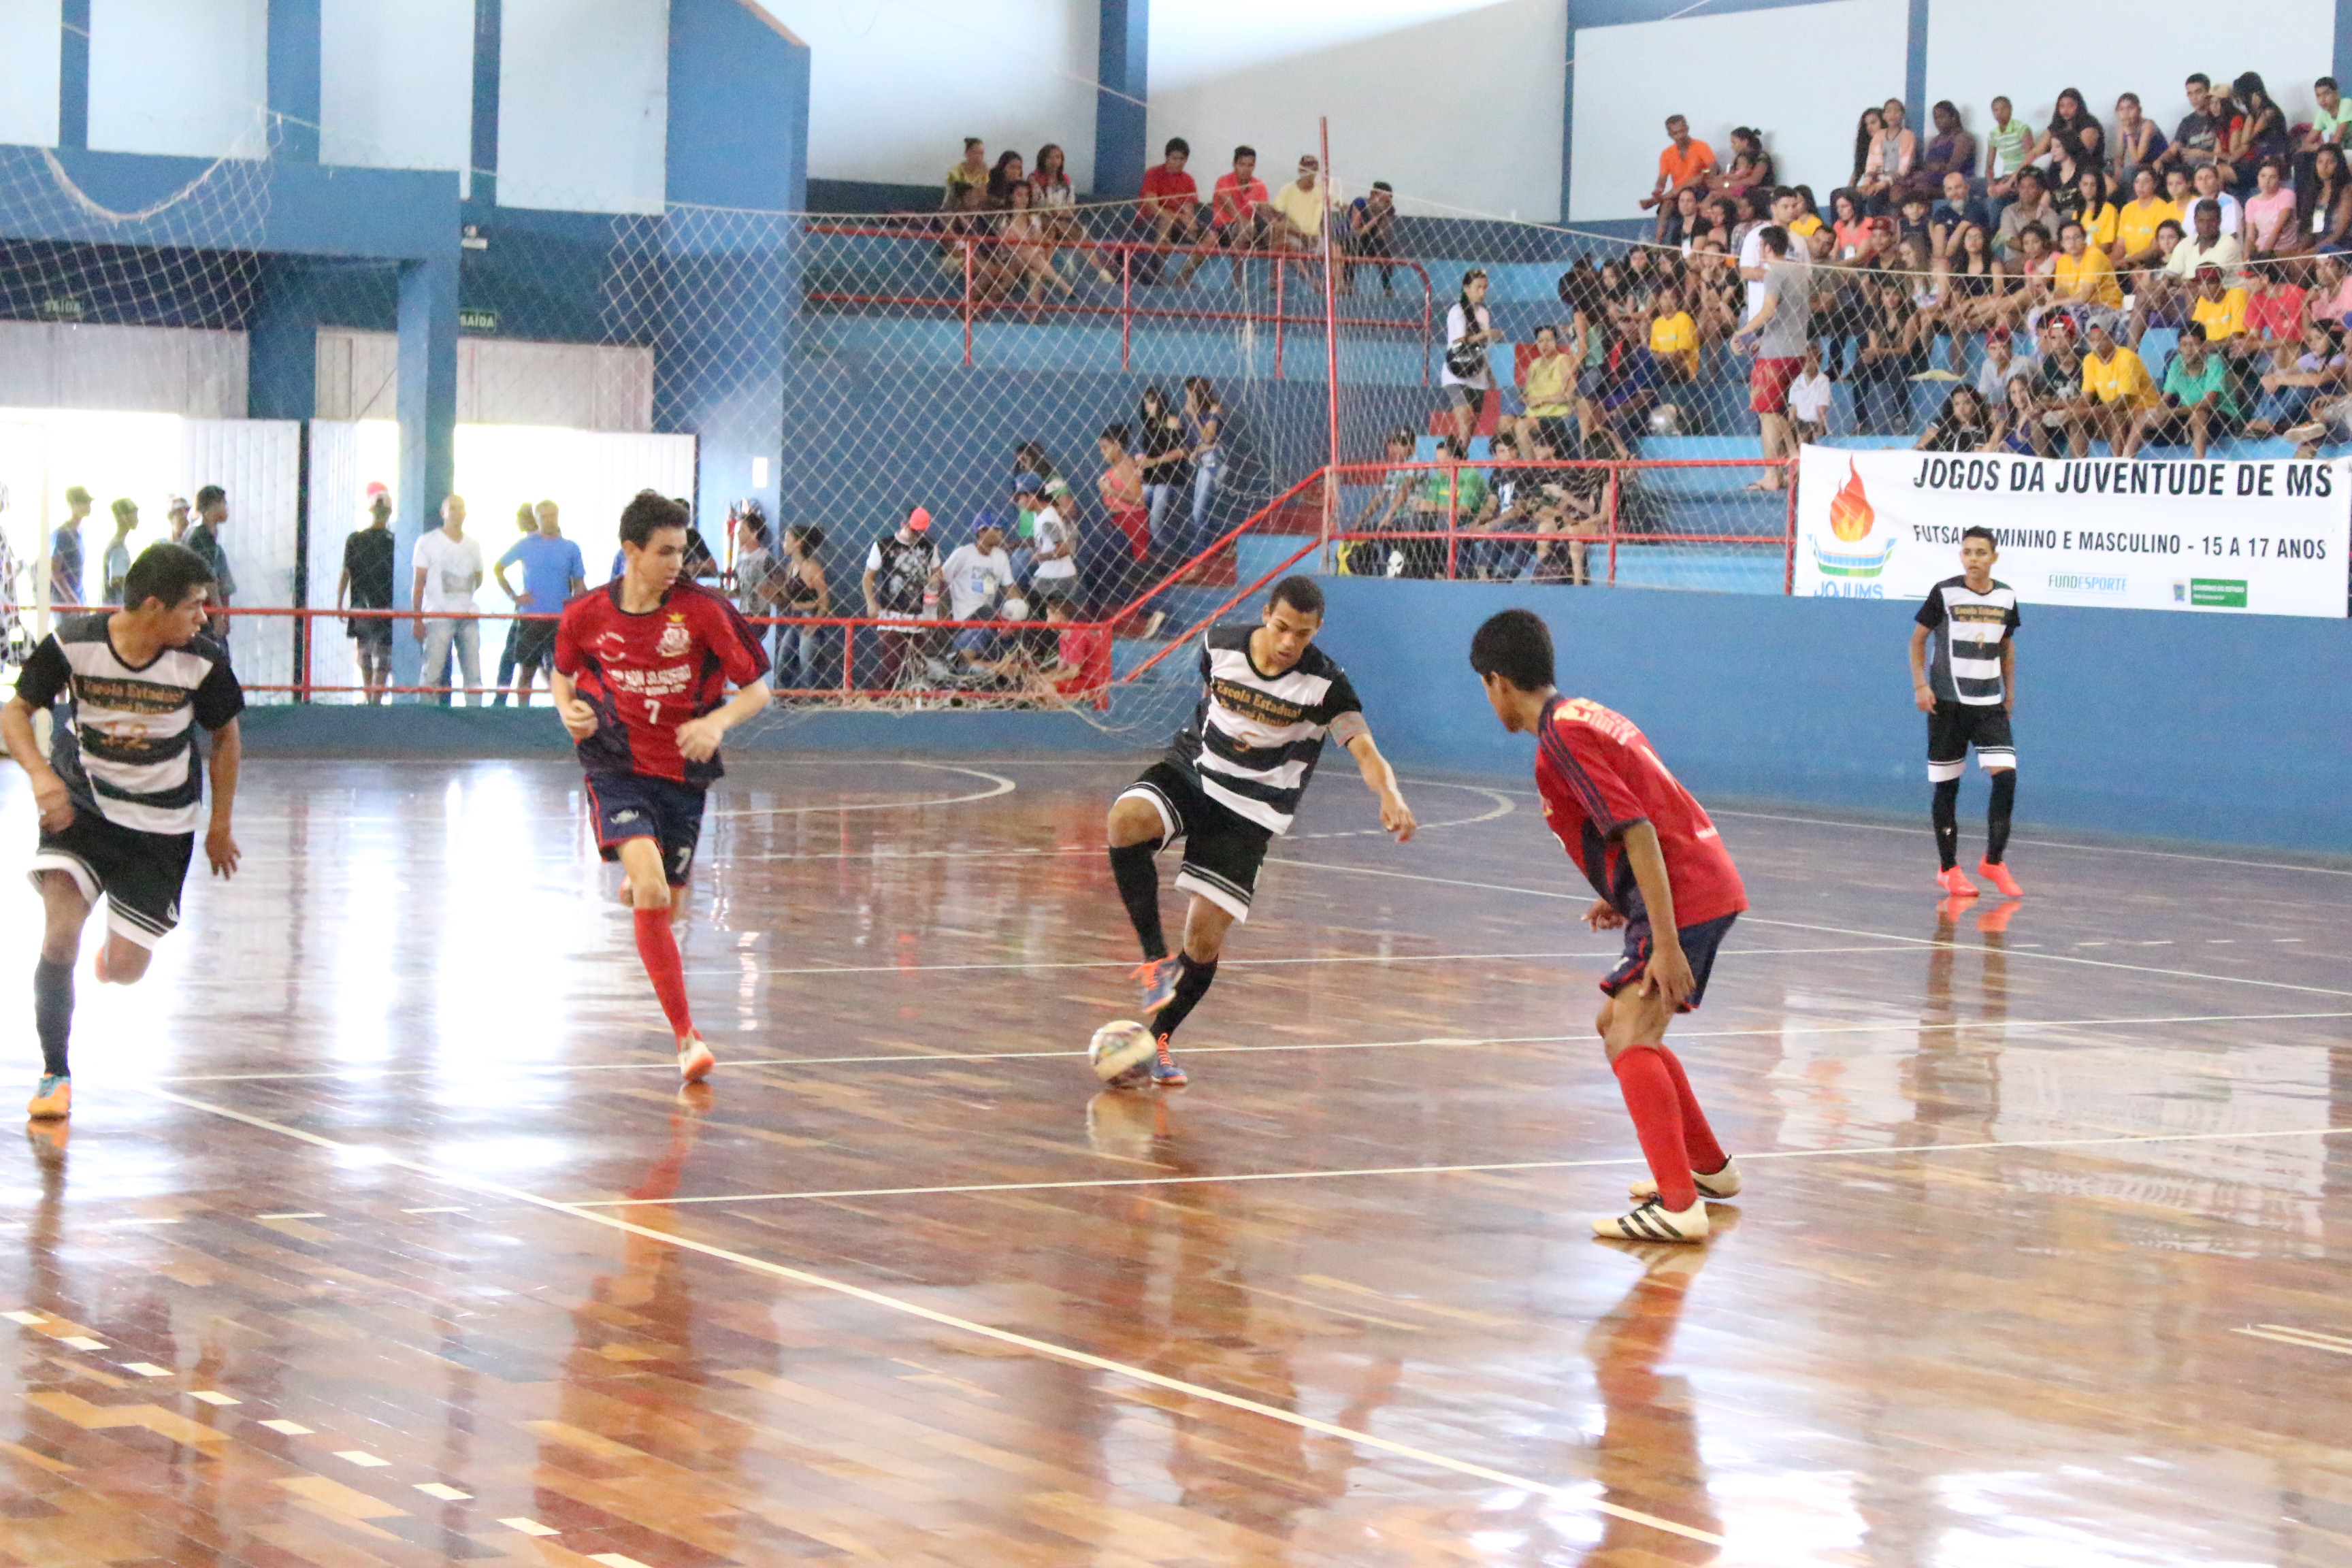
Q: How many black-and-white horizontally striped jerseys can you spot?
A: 3